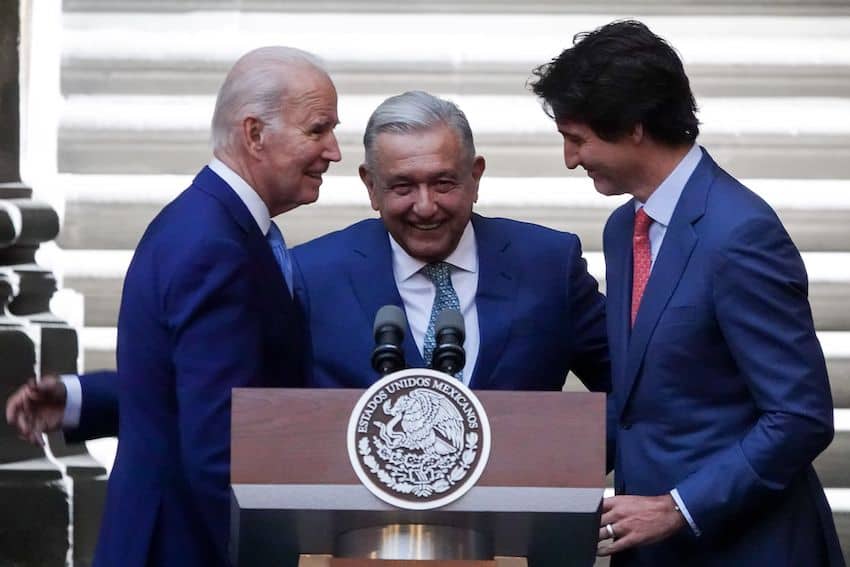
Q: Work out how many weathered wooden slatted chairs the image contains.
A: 0